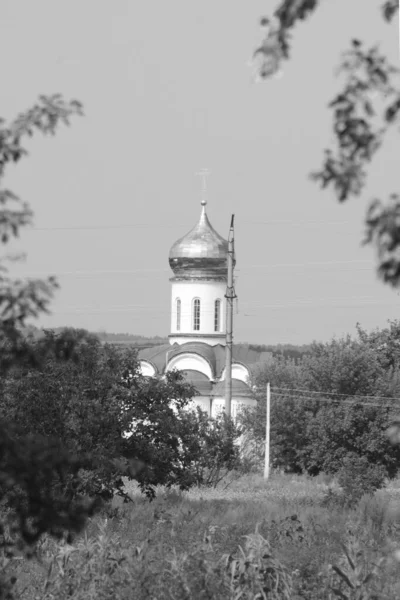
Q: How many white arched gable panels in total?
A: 3